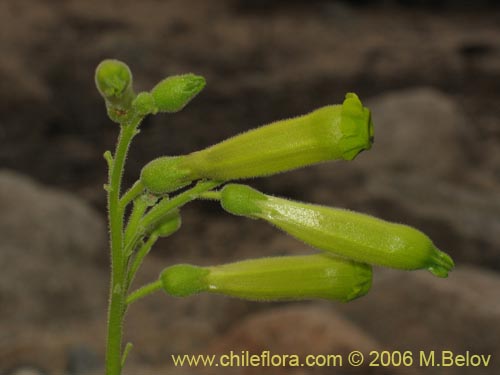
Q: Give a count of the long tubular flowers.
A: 3